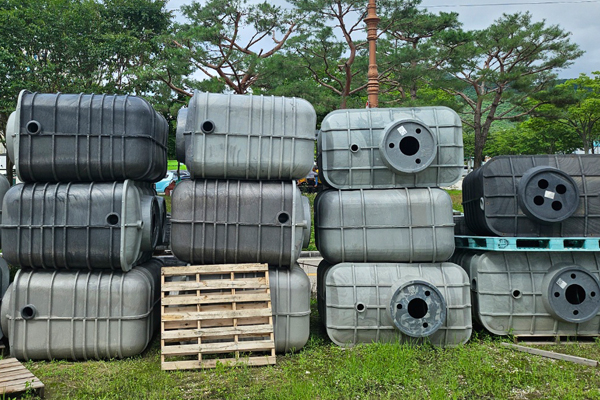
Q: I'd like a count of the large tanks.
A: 11